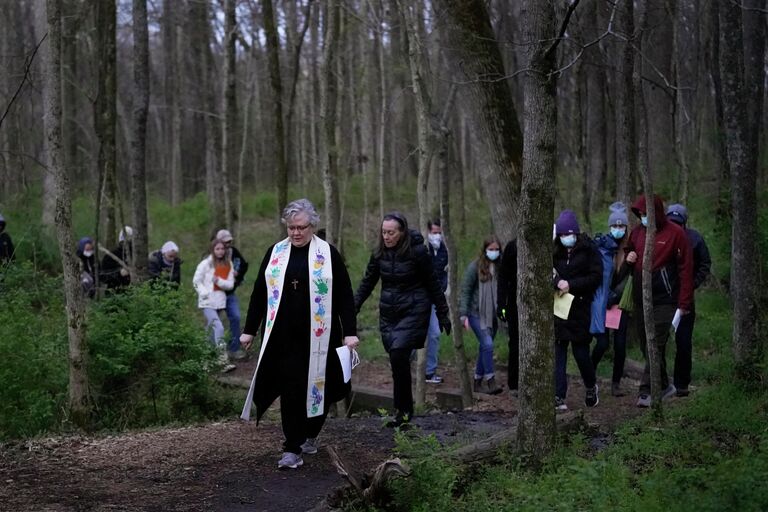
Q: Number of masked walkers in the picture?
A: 6